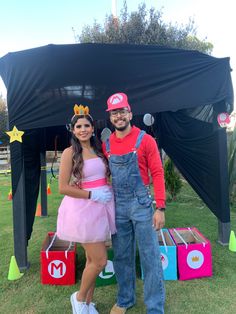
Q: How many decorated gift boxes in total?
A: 4